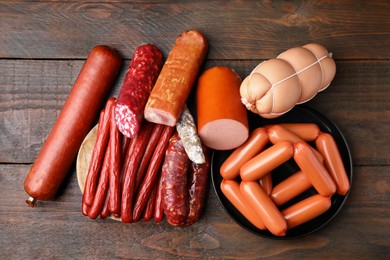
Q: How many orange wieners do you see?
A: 11